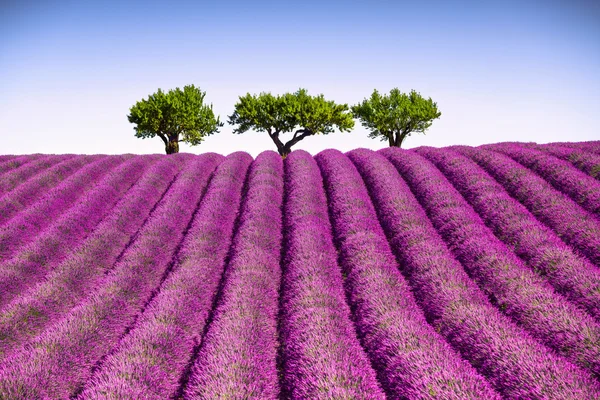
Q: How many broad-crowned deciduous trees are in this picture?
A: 3